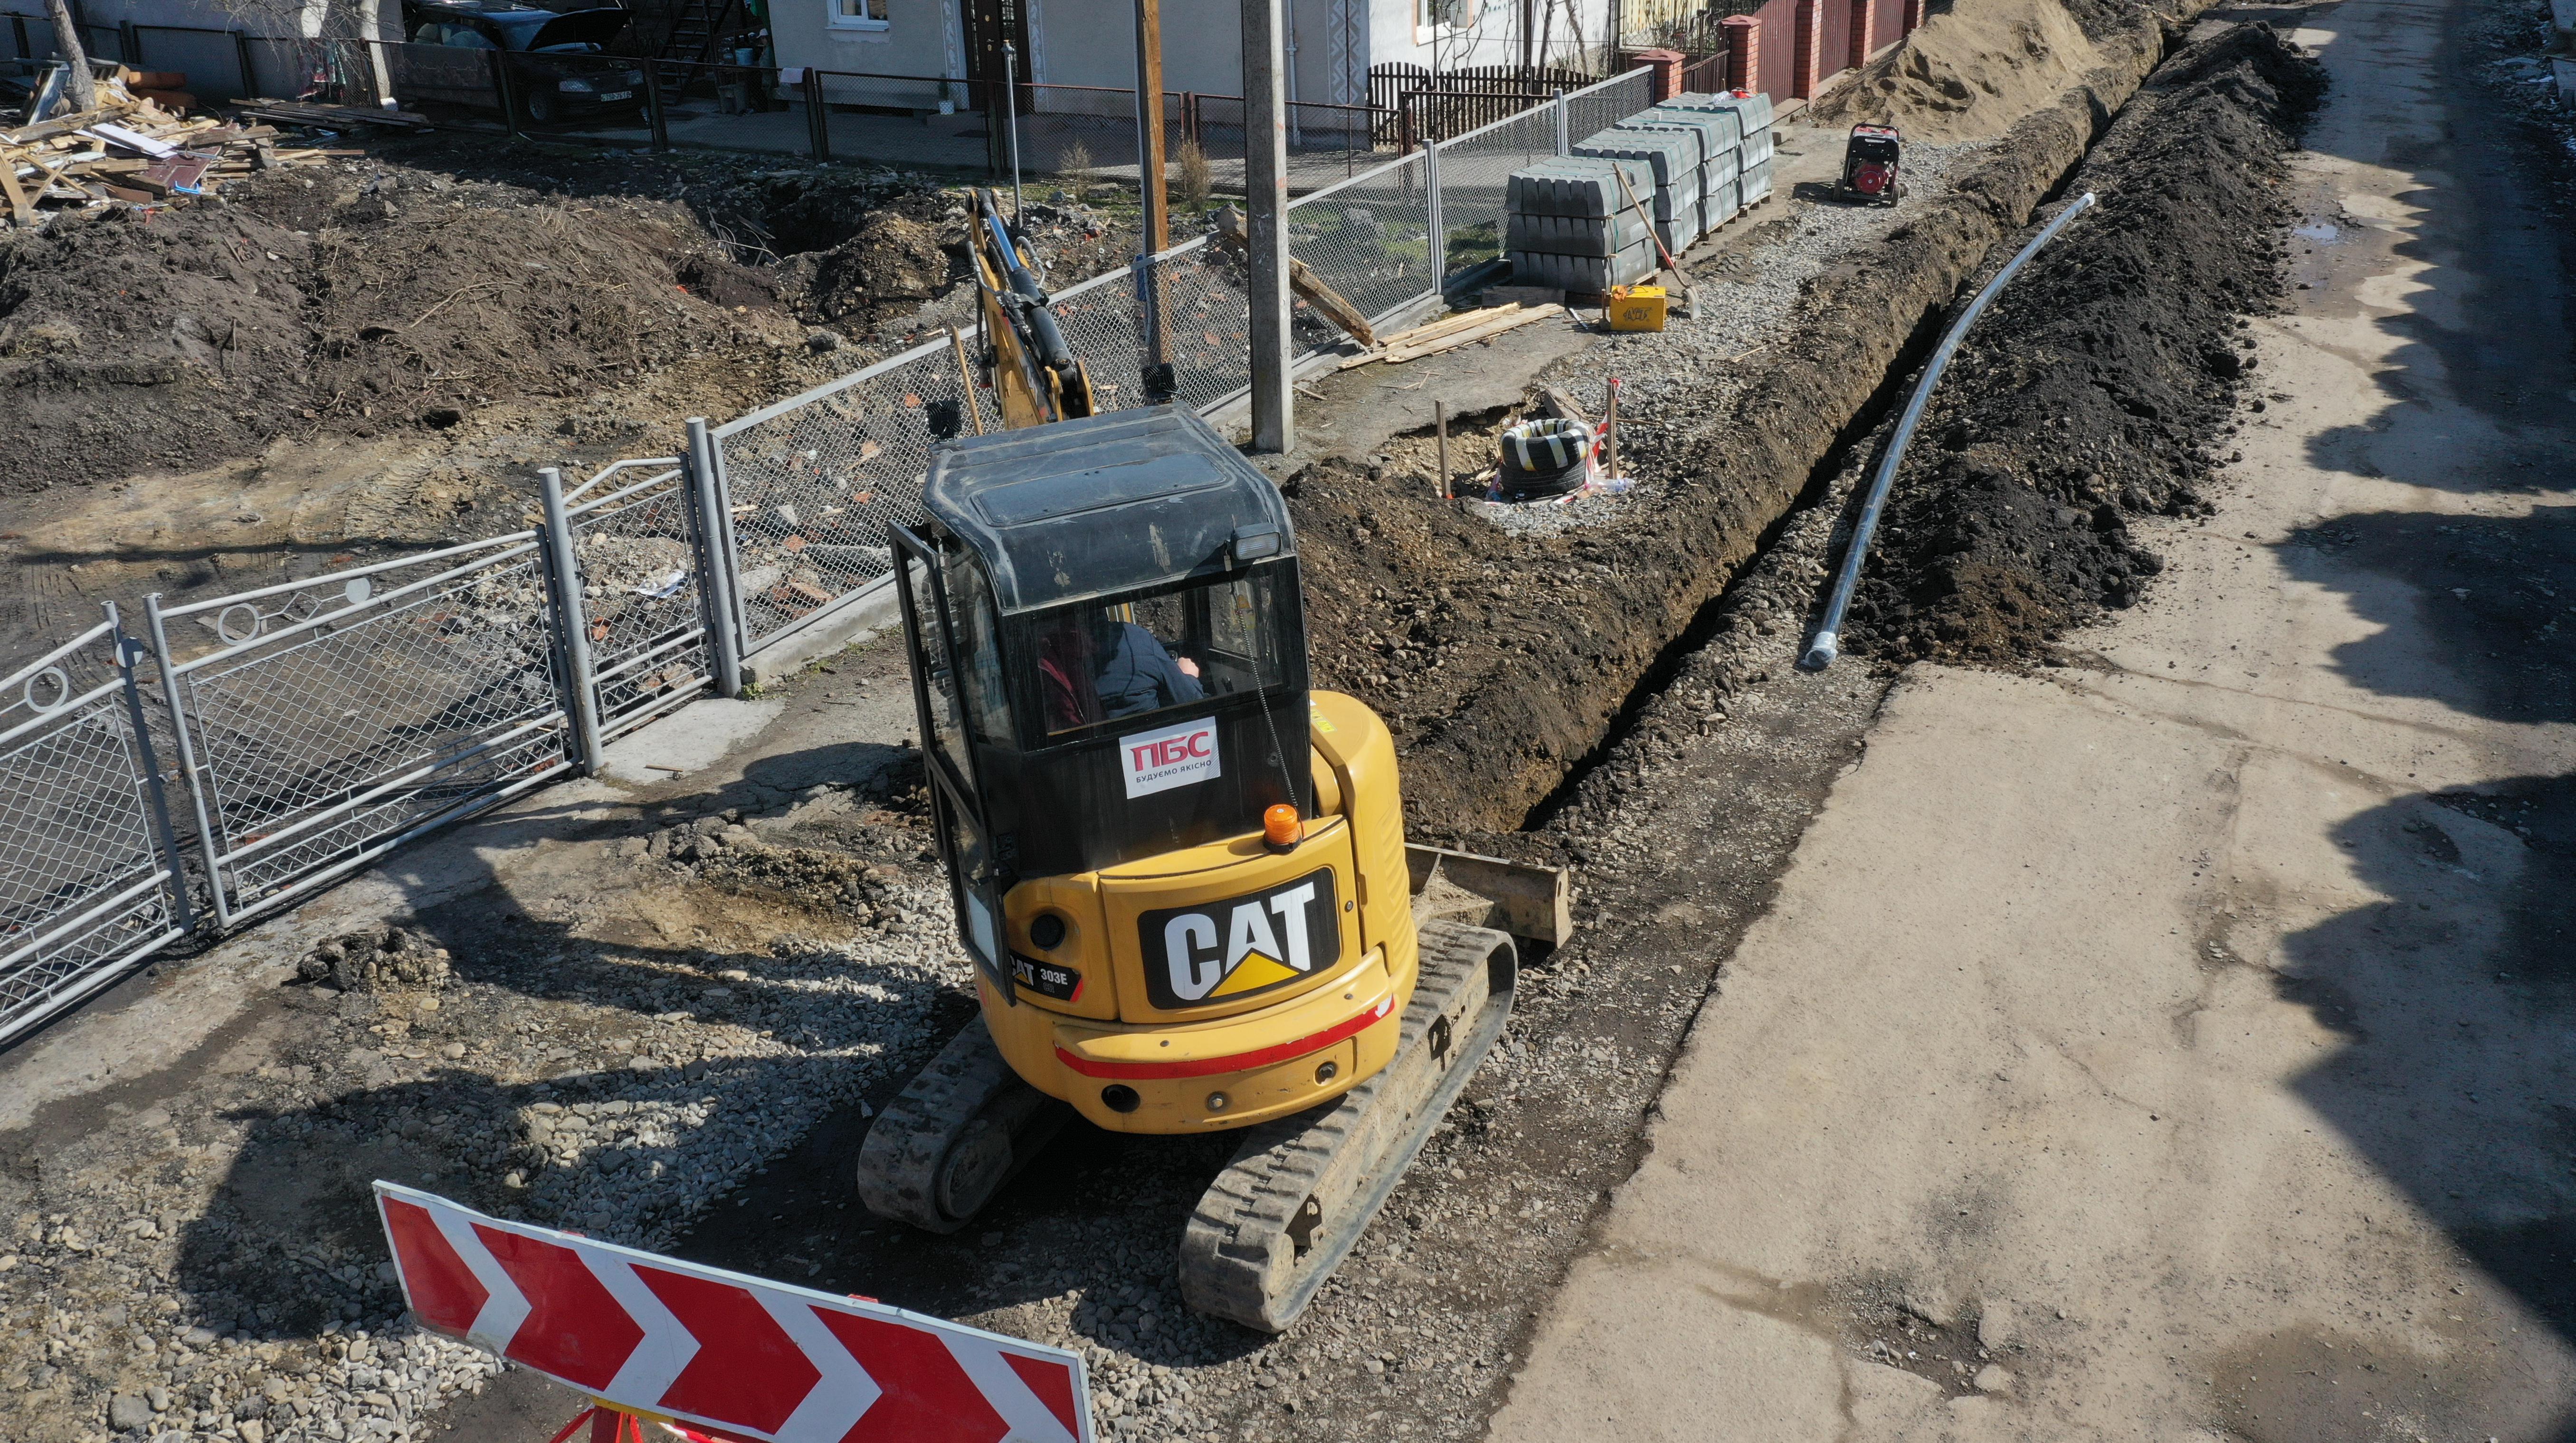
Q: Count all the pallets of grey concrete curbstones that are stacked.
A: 4